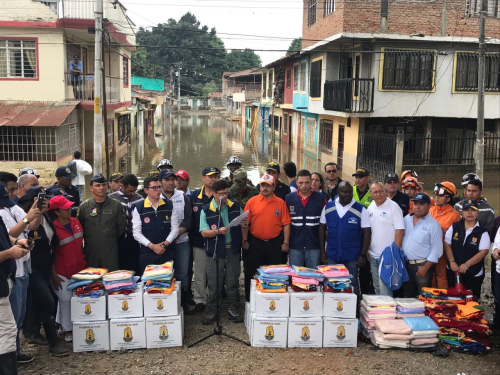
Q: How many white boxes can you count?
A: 12